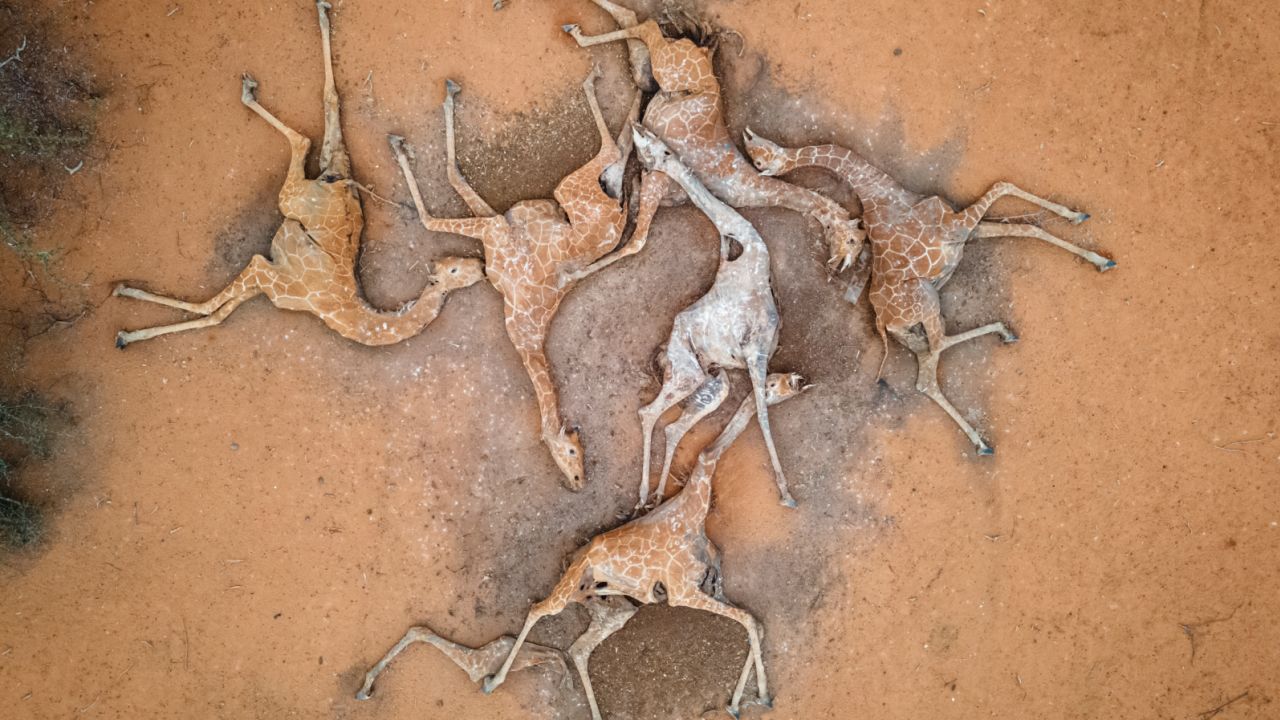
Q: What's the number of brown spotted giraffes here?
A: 5